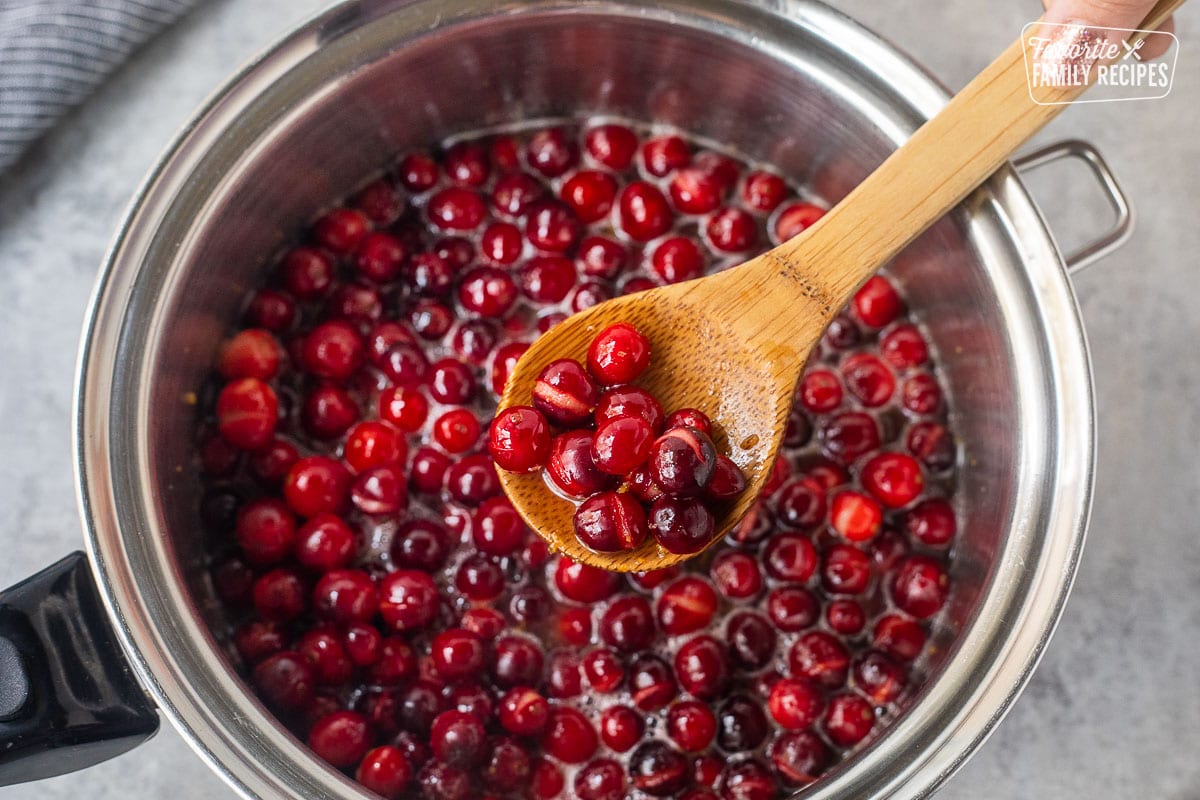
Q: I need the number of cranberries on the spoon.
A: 12